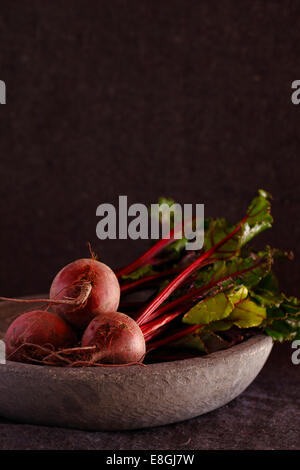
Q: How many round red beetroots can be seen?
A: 3